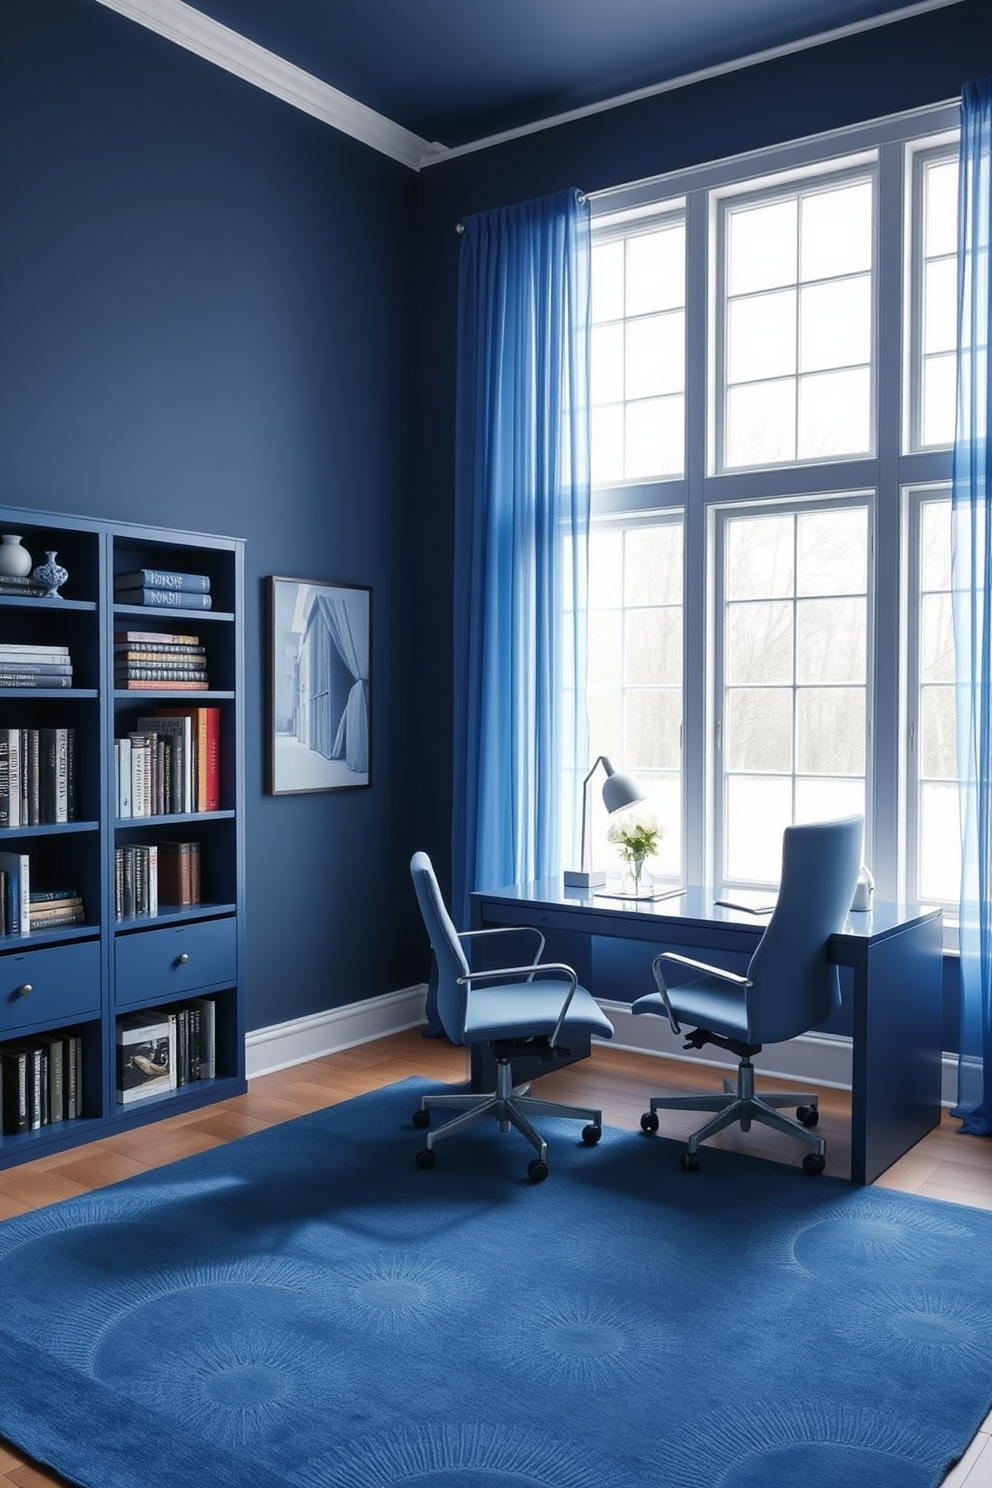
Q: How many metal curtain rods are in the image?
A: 1